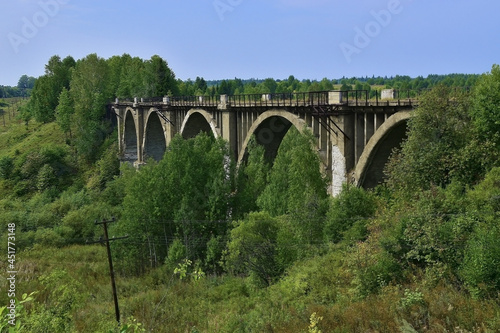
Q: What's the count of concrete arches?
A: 5